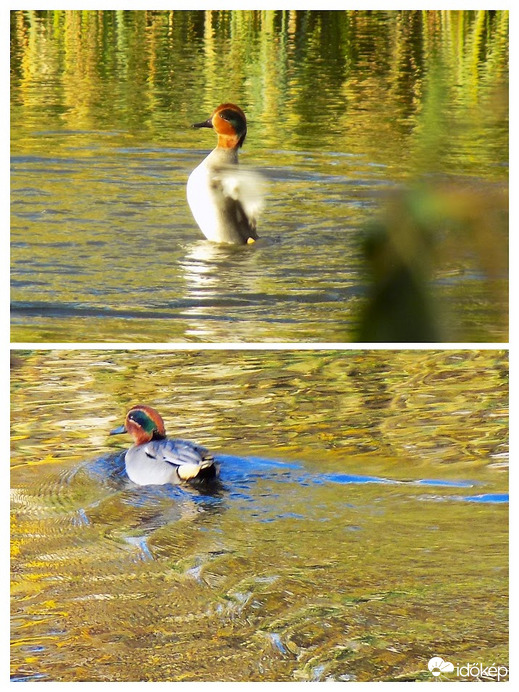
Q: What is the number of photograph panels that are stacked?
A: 2